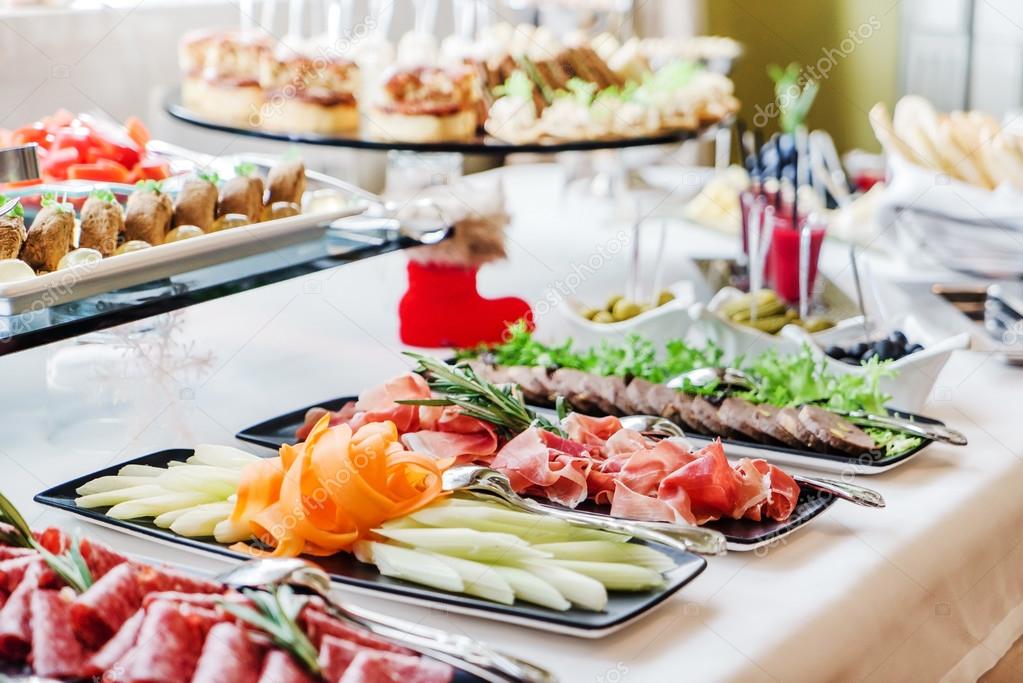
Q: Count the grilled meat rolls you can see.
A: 7